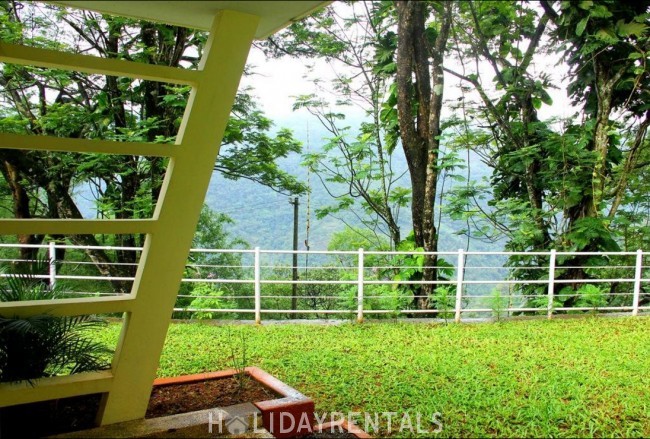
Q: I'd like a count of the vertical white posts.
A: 6